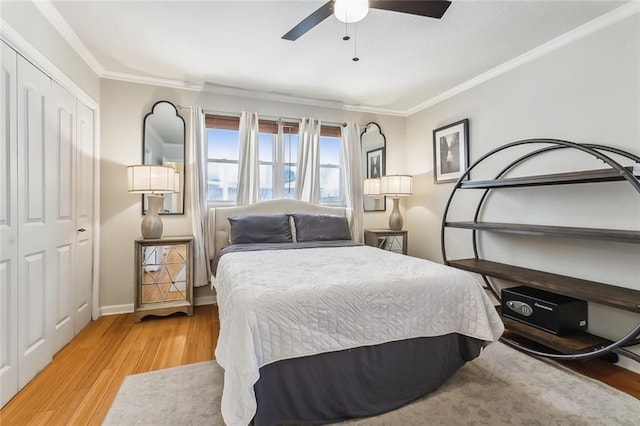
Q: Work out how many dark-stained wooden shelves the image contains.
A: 4